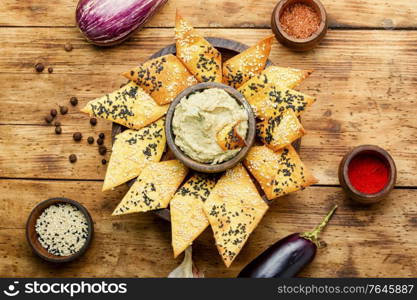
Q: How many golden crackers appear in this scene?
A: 13